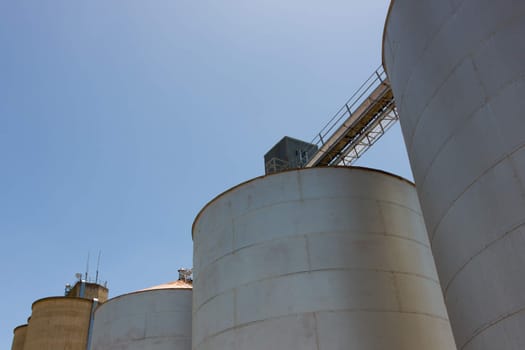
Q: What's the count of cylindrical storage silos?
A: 5